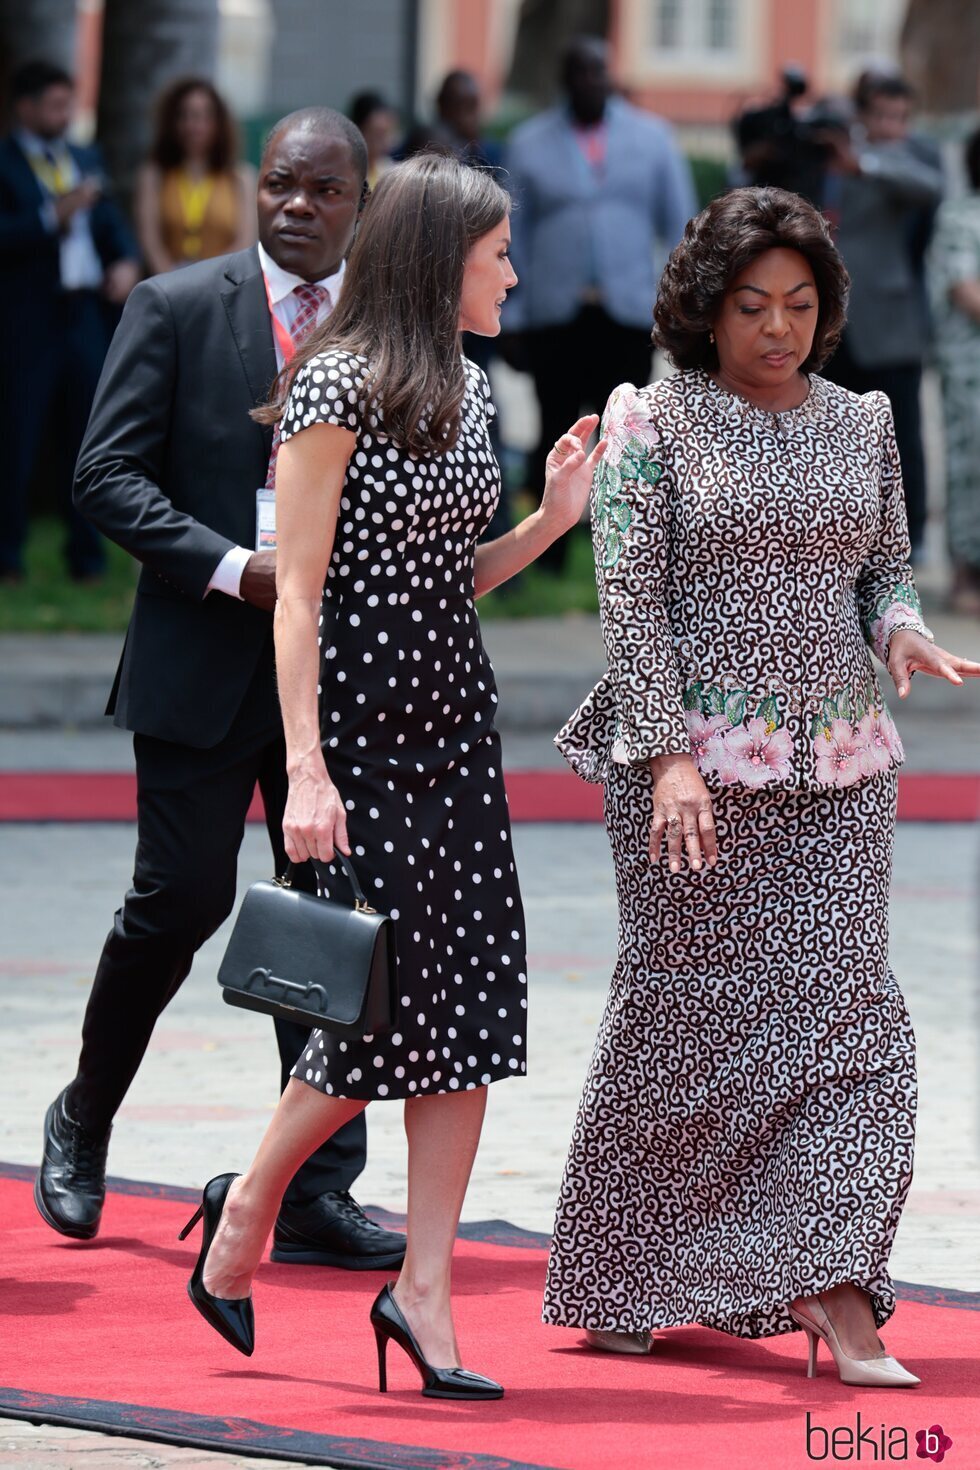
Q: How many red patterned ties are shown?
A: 1